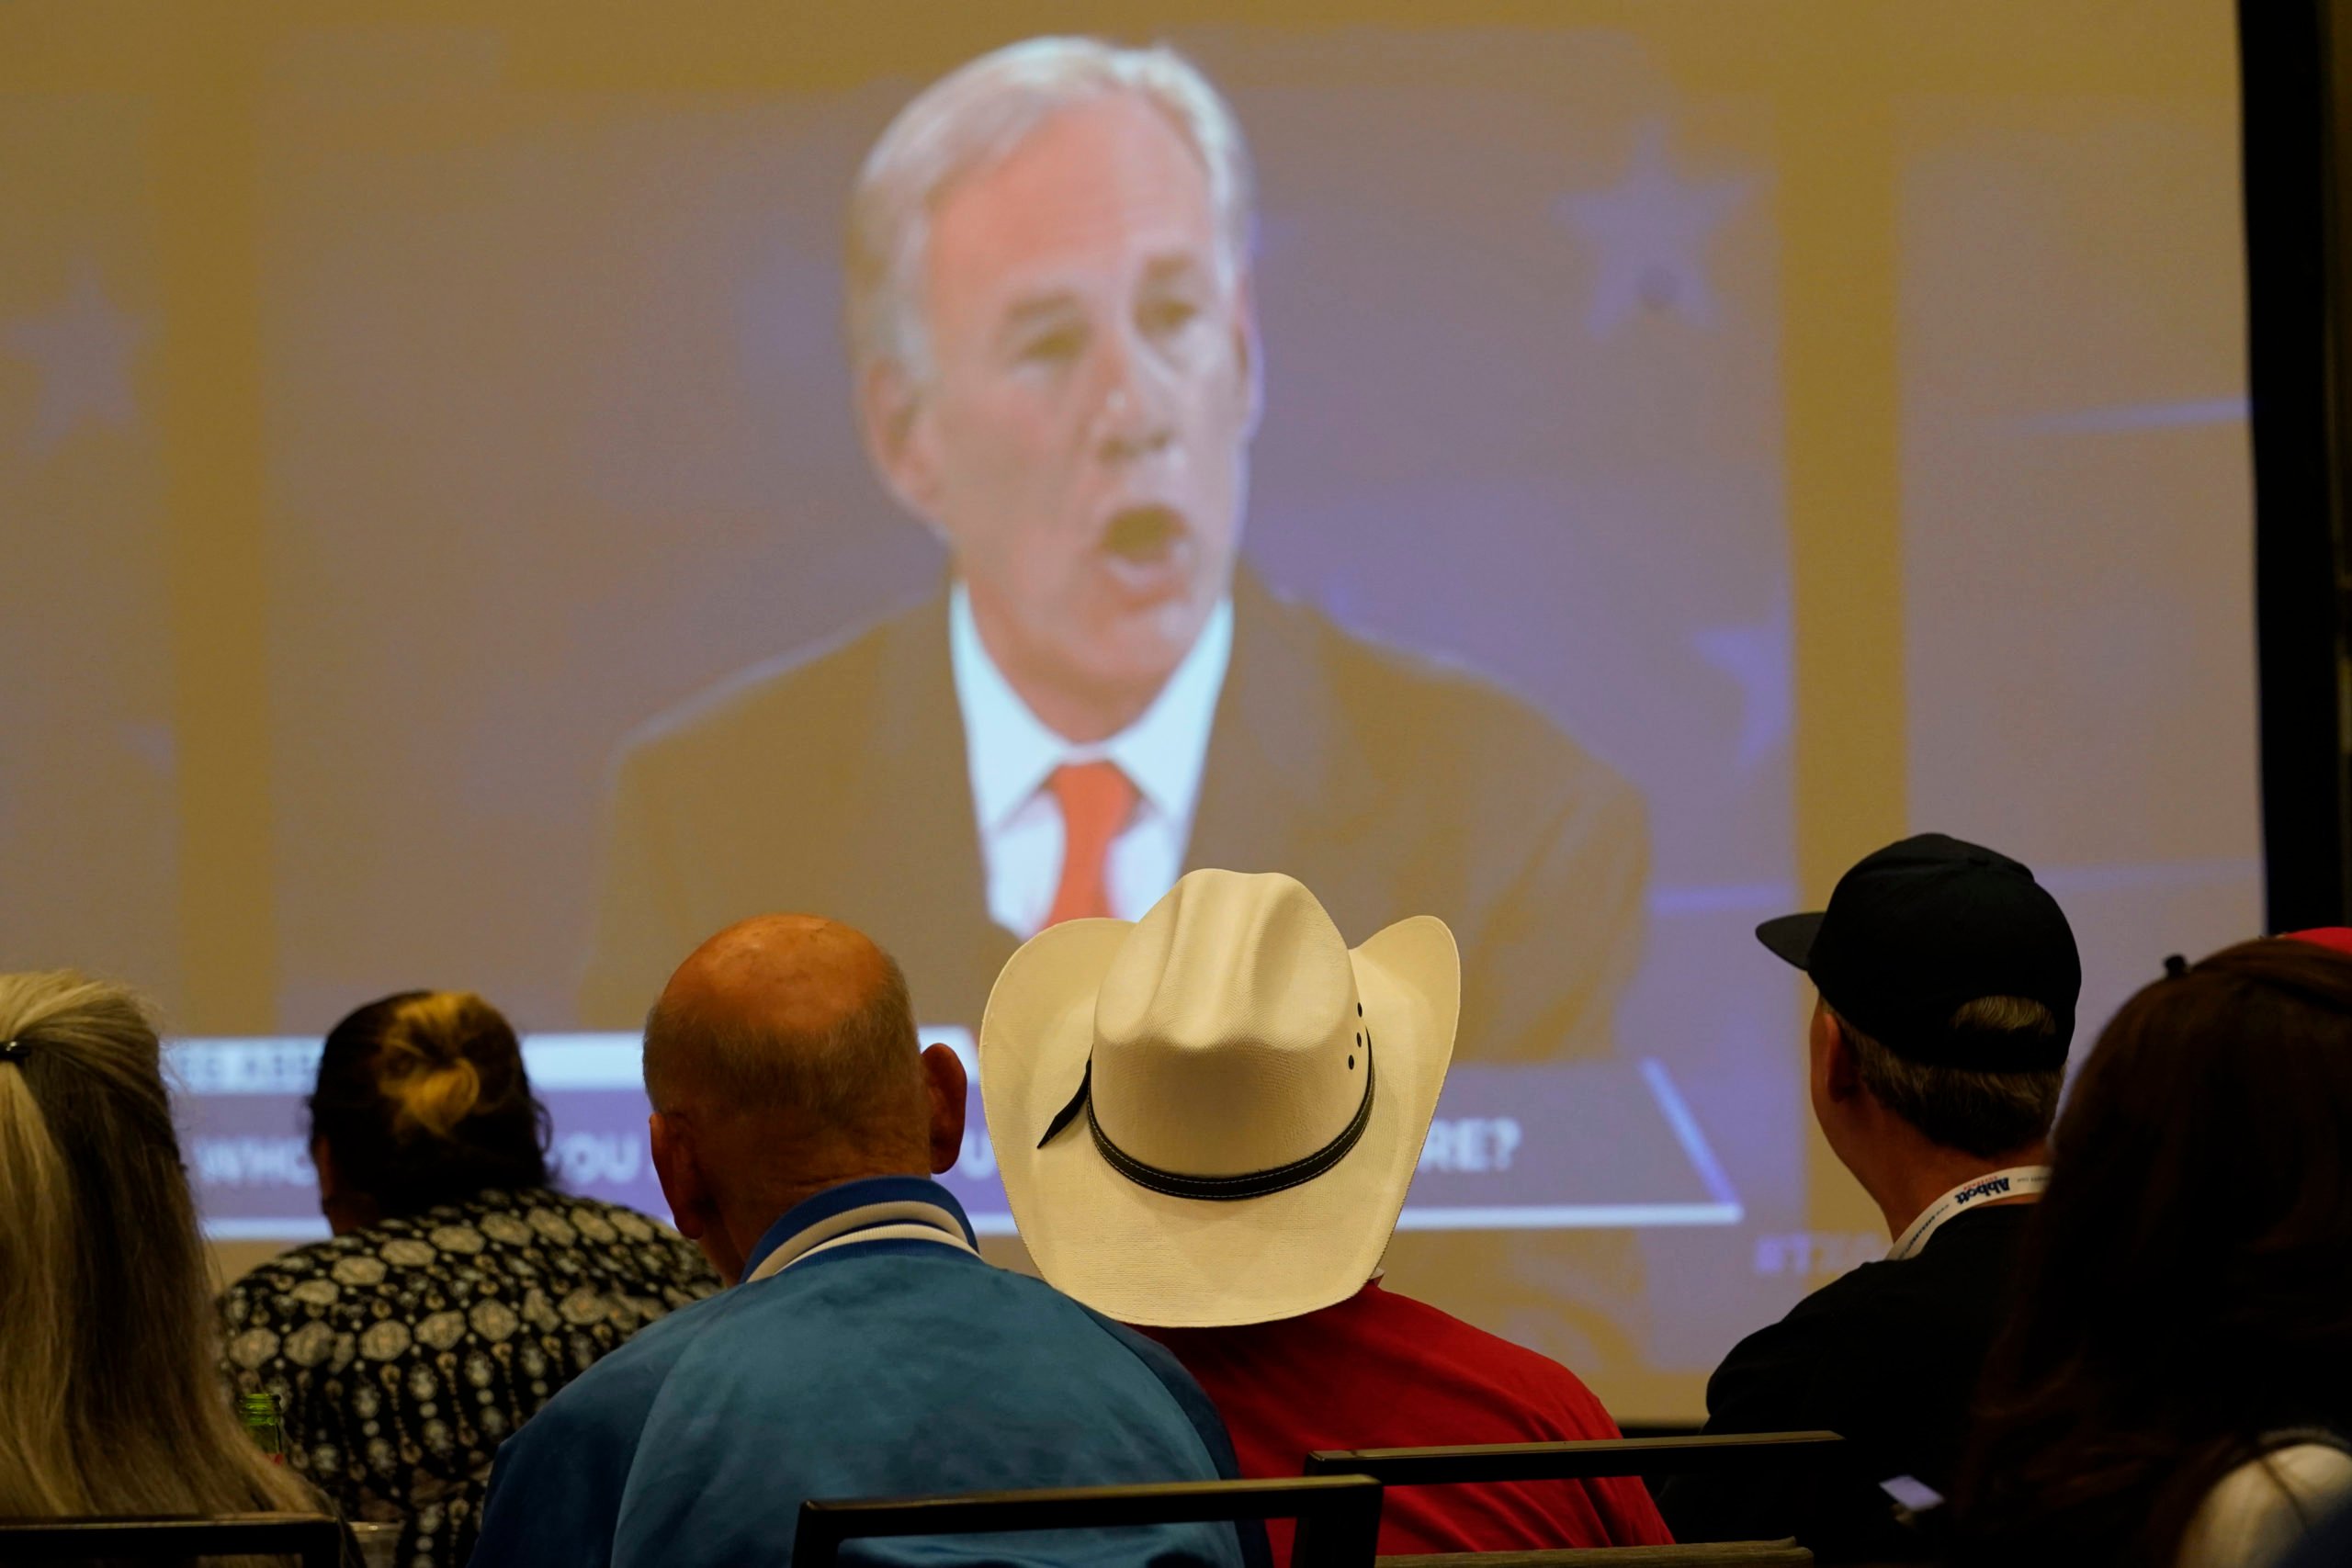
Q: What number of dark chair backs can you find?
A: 3